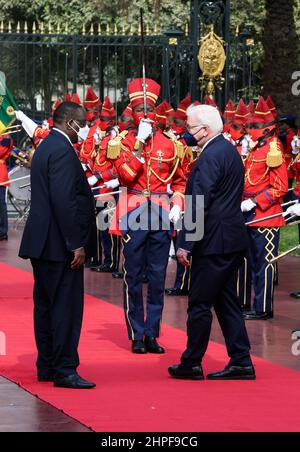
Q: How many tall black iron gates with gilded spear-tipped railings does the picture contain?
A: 1